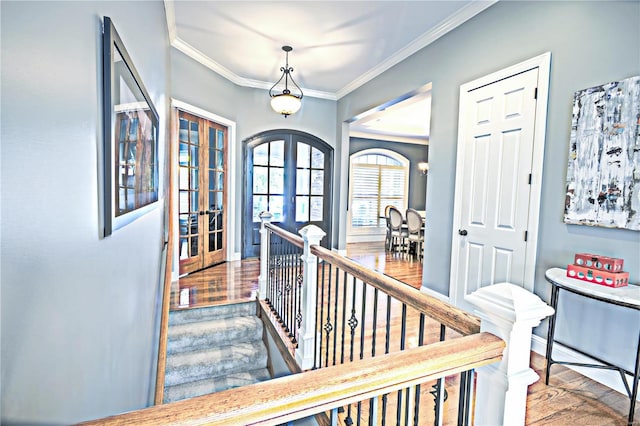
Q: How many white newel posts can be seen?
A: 3